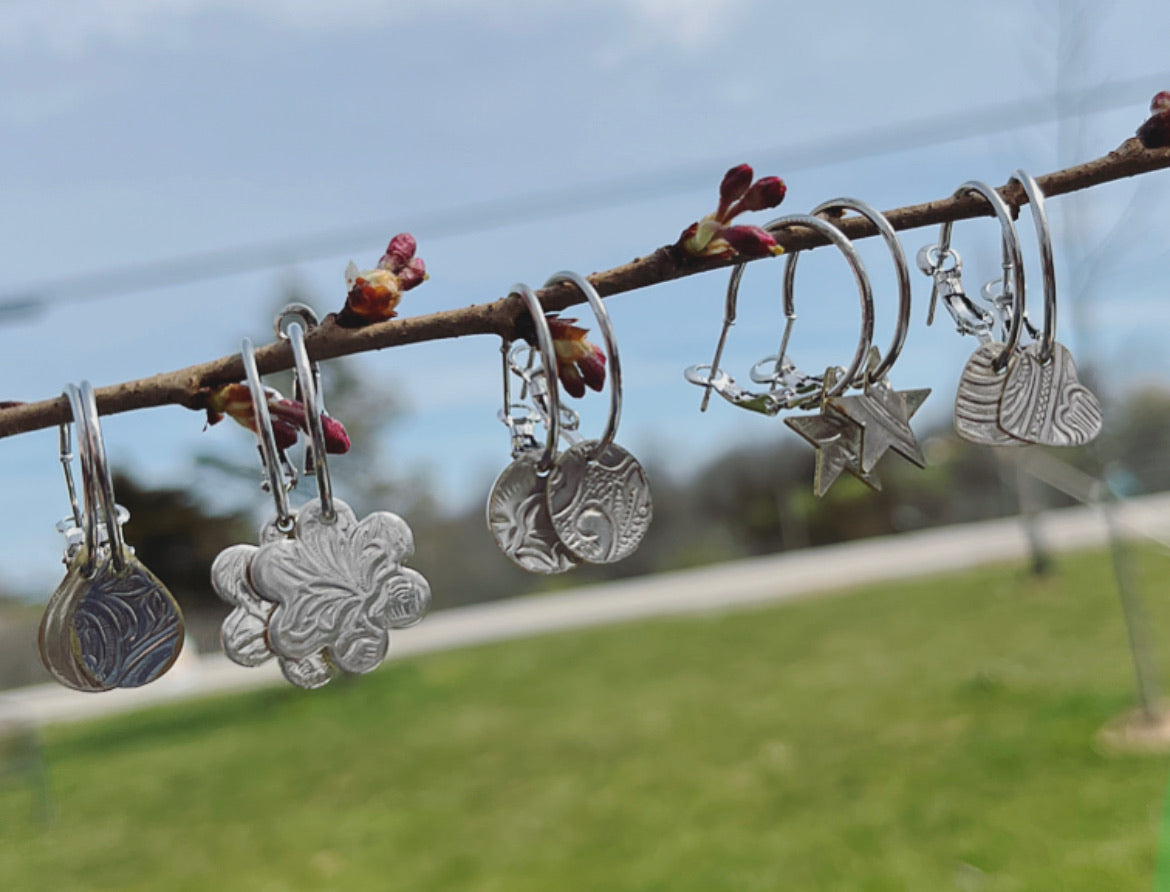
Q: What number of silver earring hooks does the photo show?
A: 10